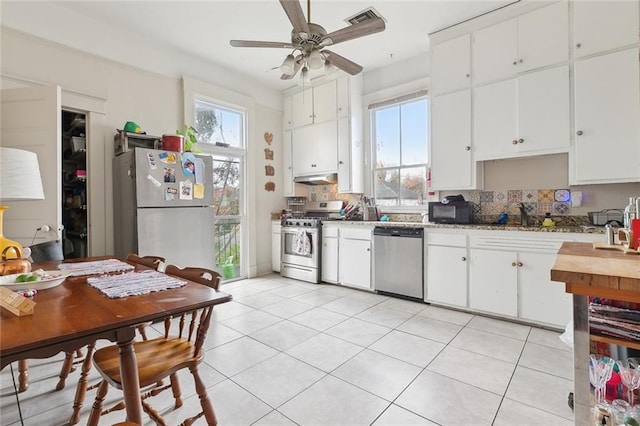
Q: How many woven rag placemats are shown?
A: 2